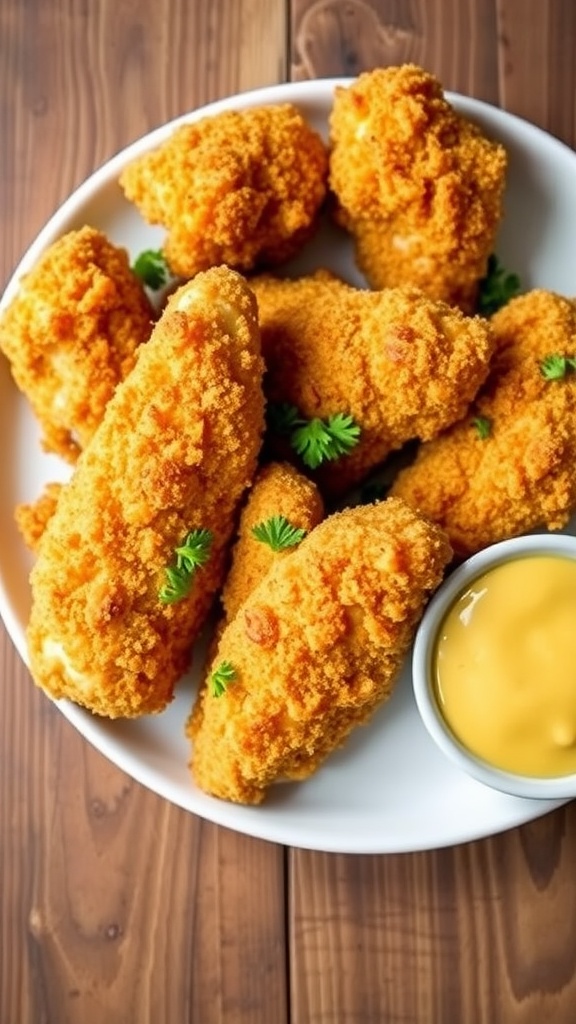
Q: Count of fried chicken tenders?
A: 8